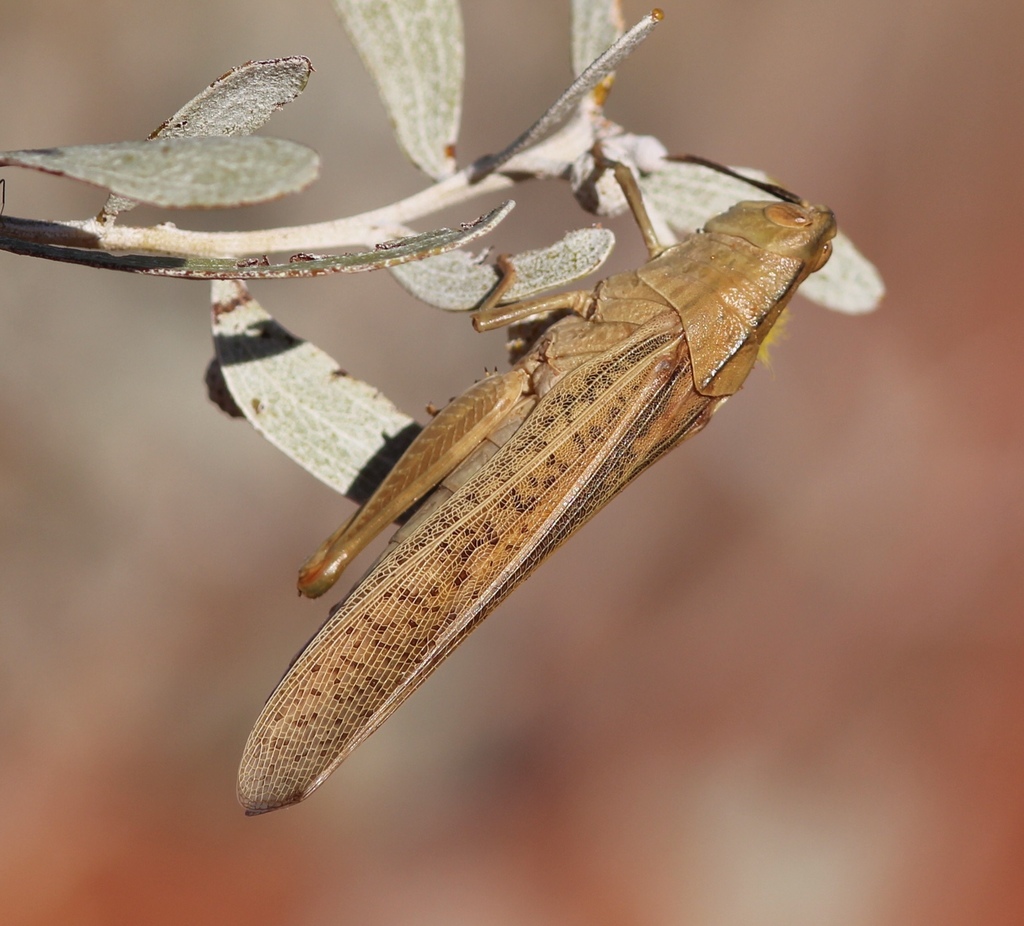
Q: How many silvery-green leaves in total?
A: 9